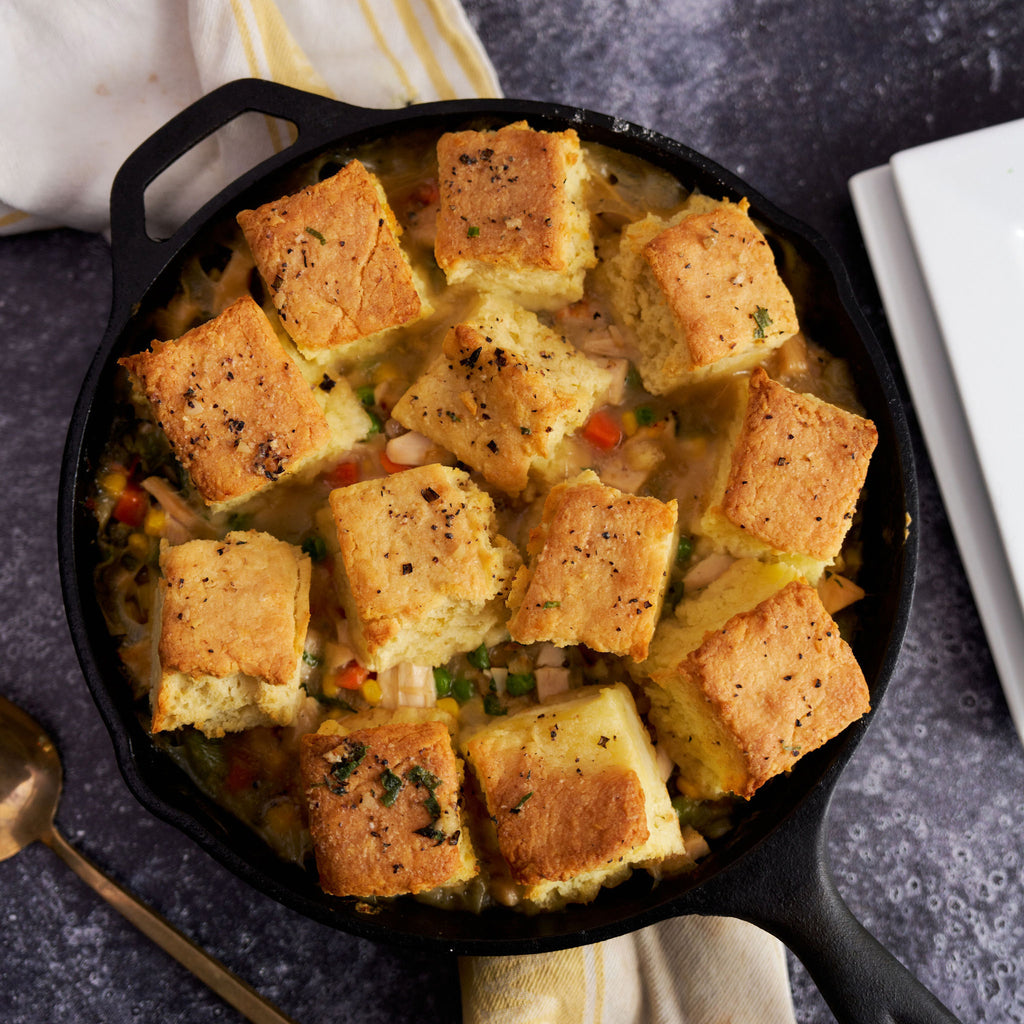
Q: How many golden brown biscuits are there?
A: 12